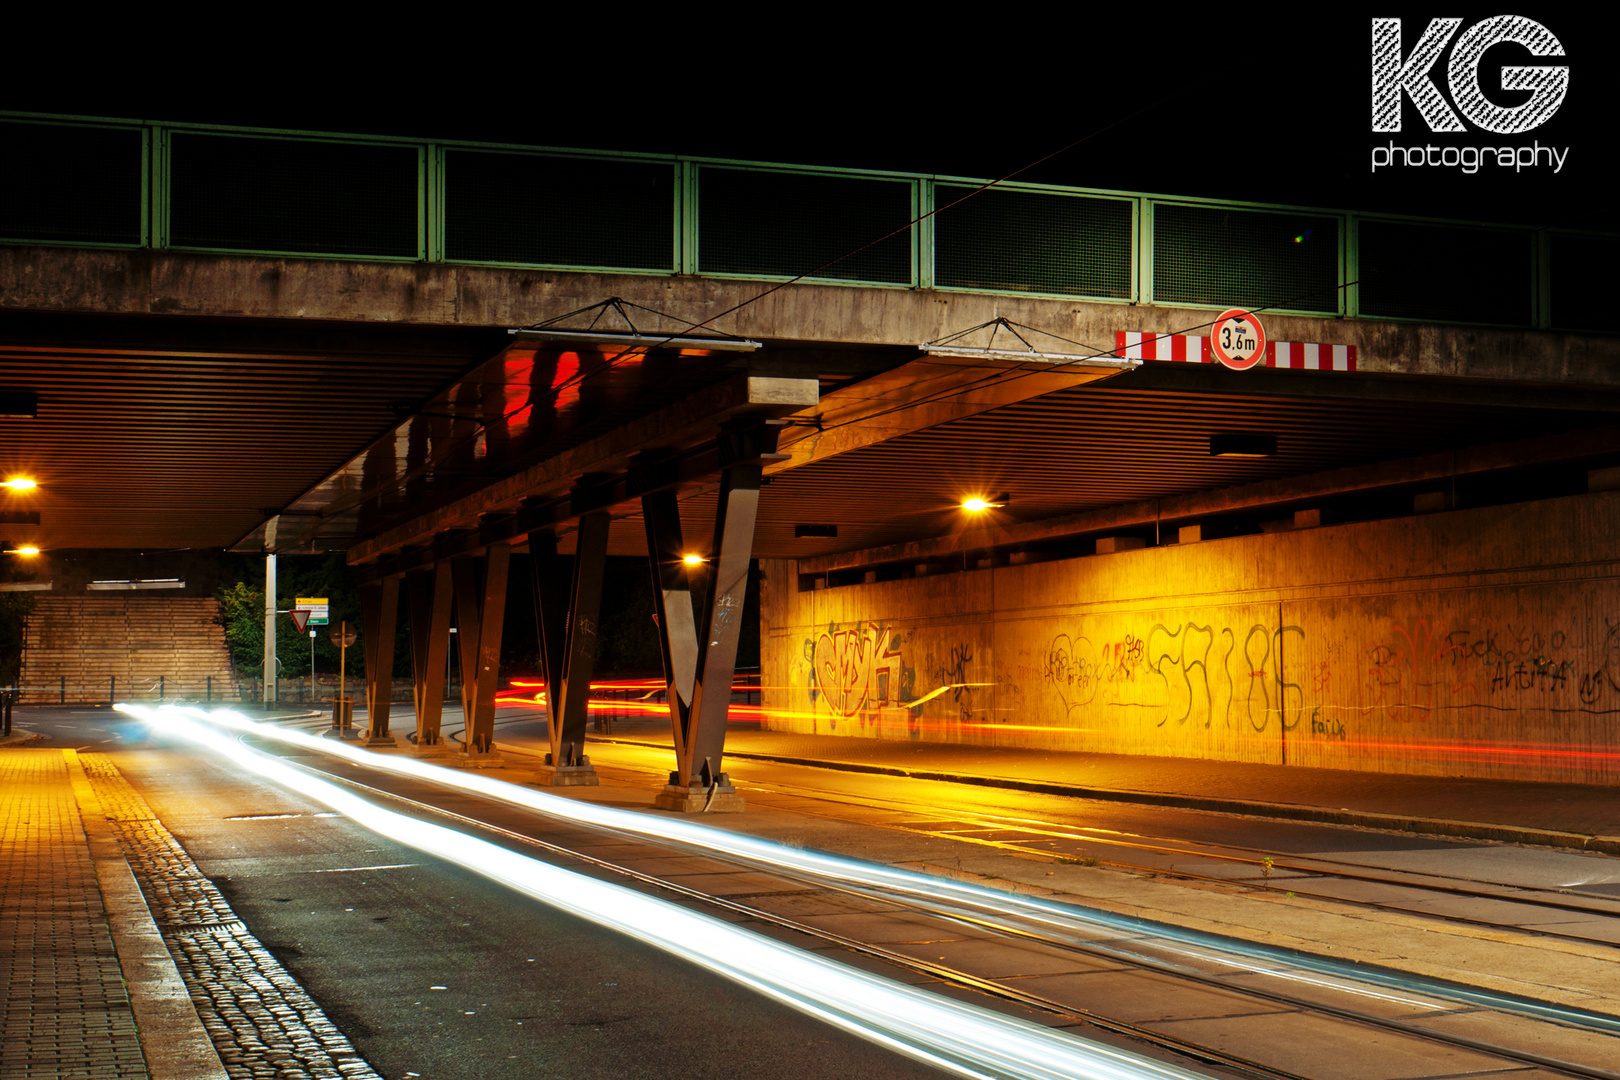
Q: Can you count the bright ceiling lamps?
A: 4